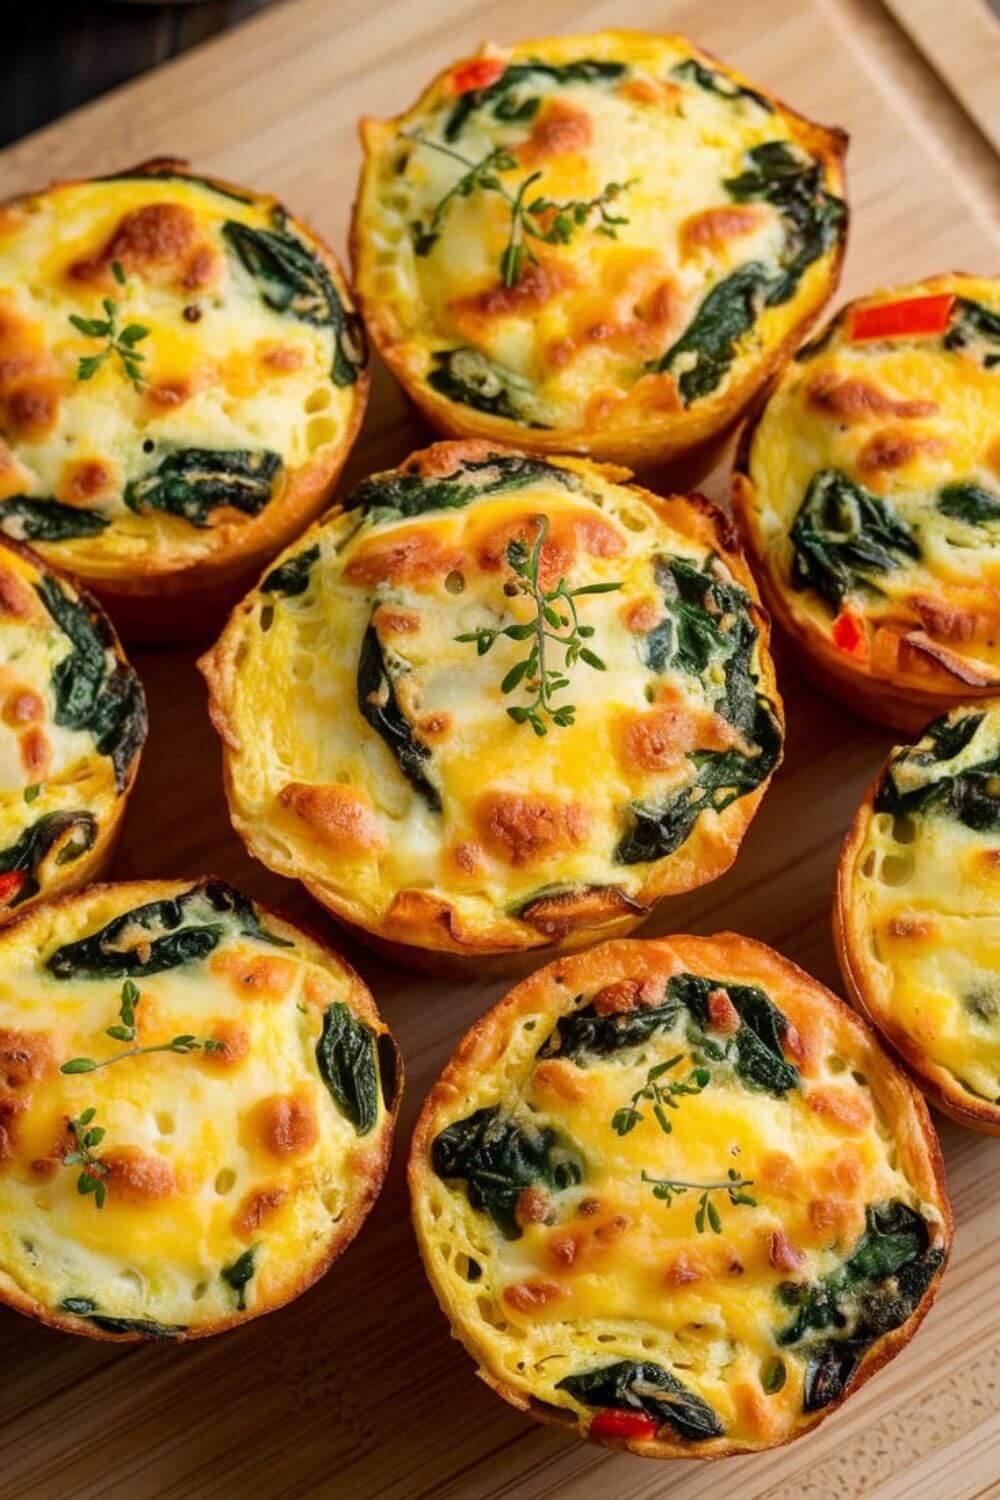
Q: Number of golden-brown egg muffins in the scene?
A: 8